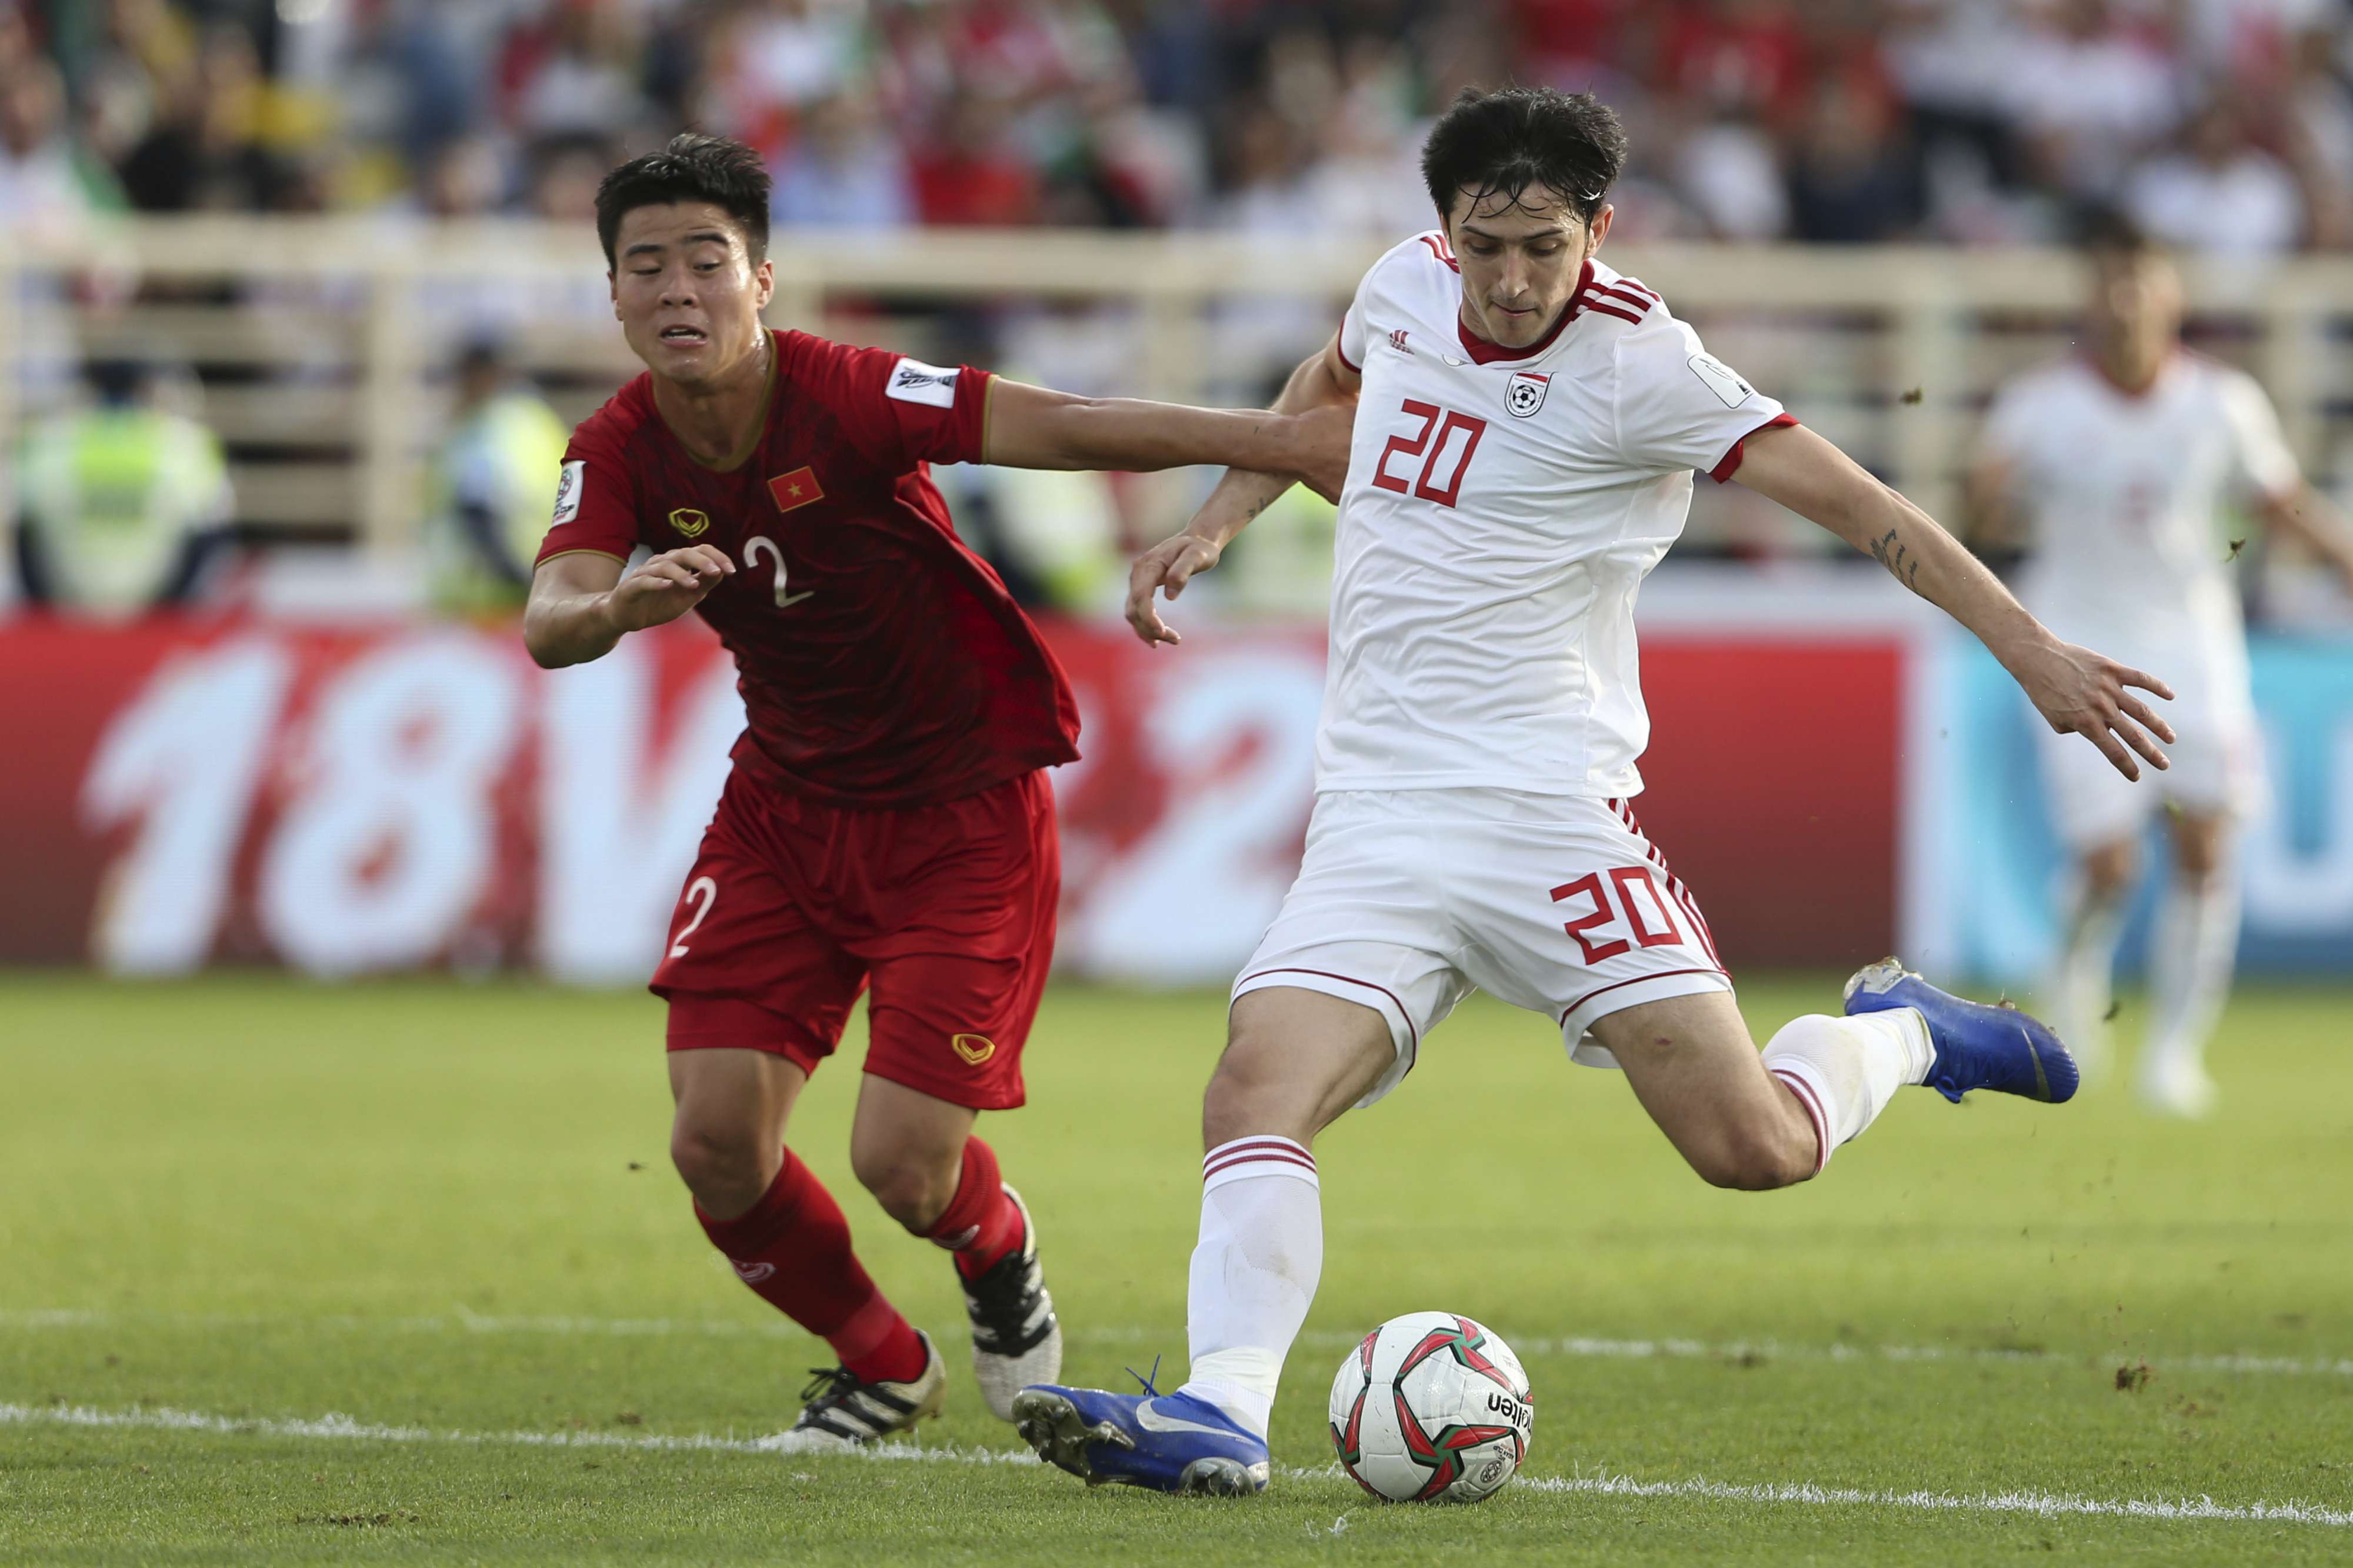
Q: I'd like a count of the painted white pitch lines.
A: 2